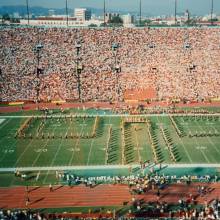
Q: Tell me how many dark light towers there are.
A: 6